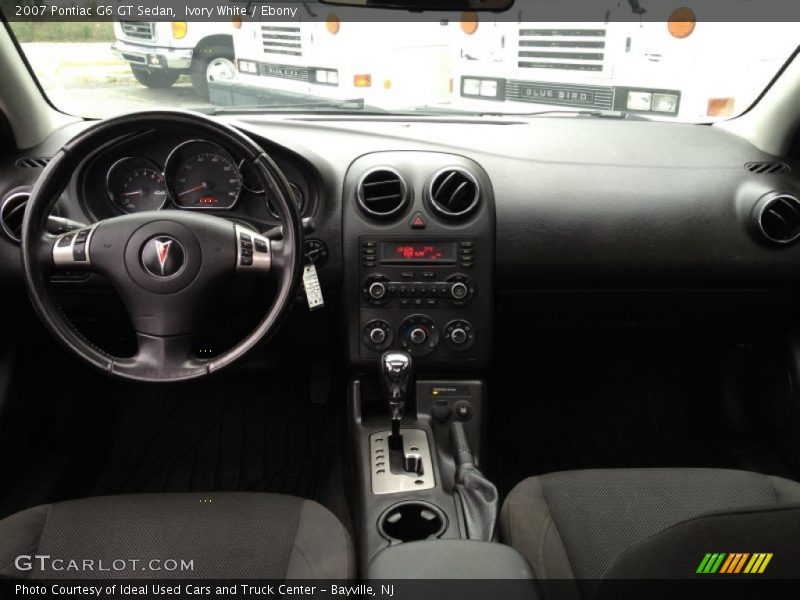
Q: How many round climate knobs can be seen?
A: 3